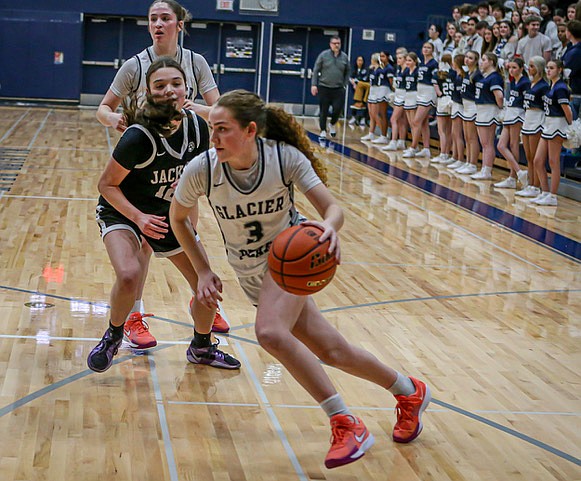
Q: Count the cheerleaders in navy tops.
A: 12